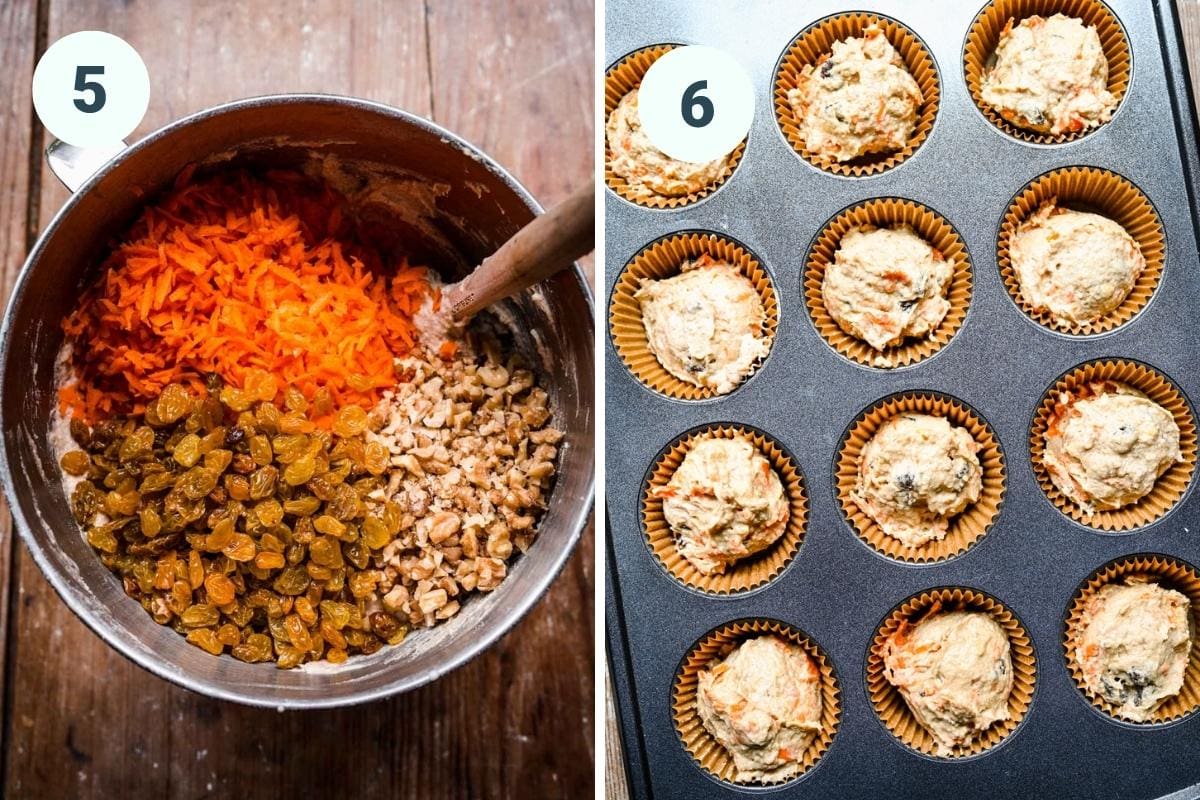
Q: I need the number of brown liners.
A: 12